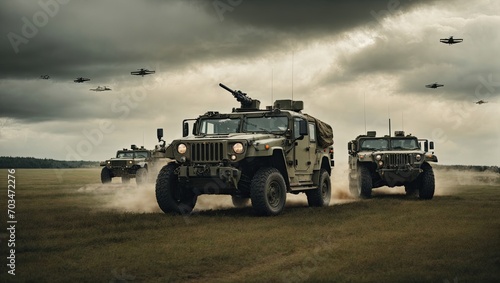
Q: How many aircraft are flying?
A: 7